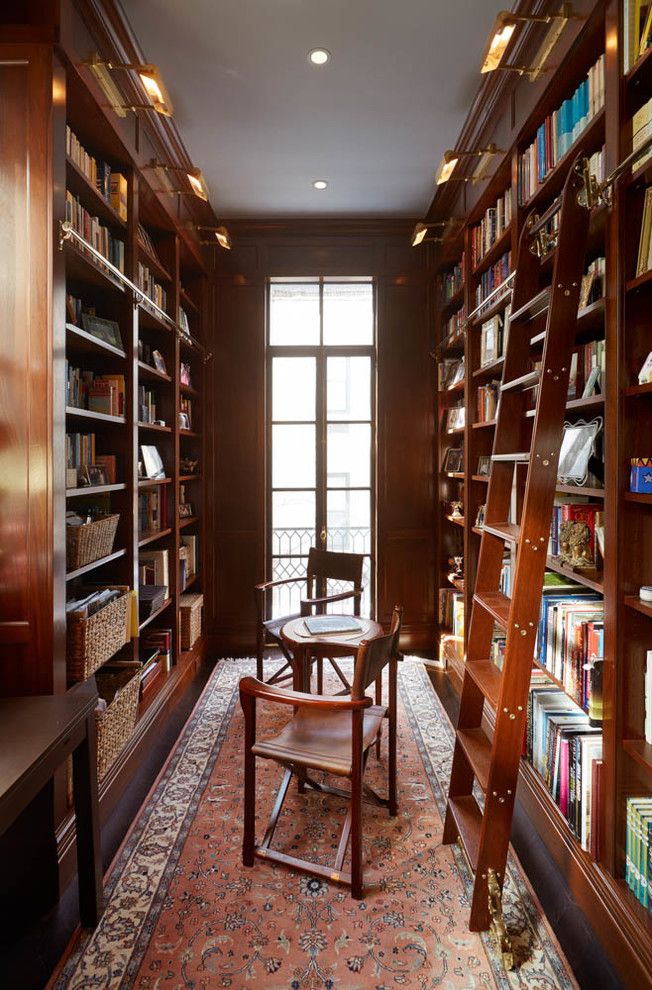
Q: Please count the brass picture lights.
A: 6